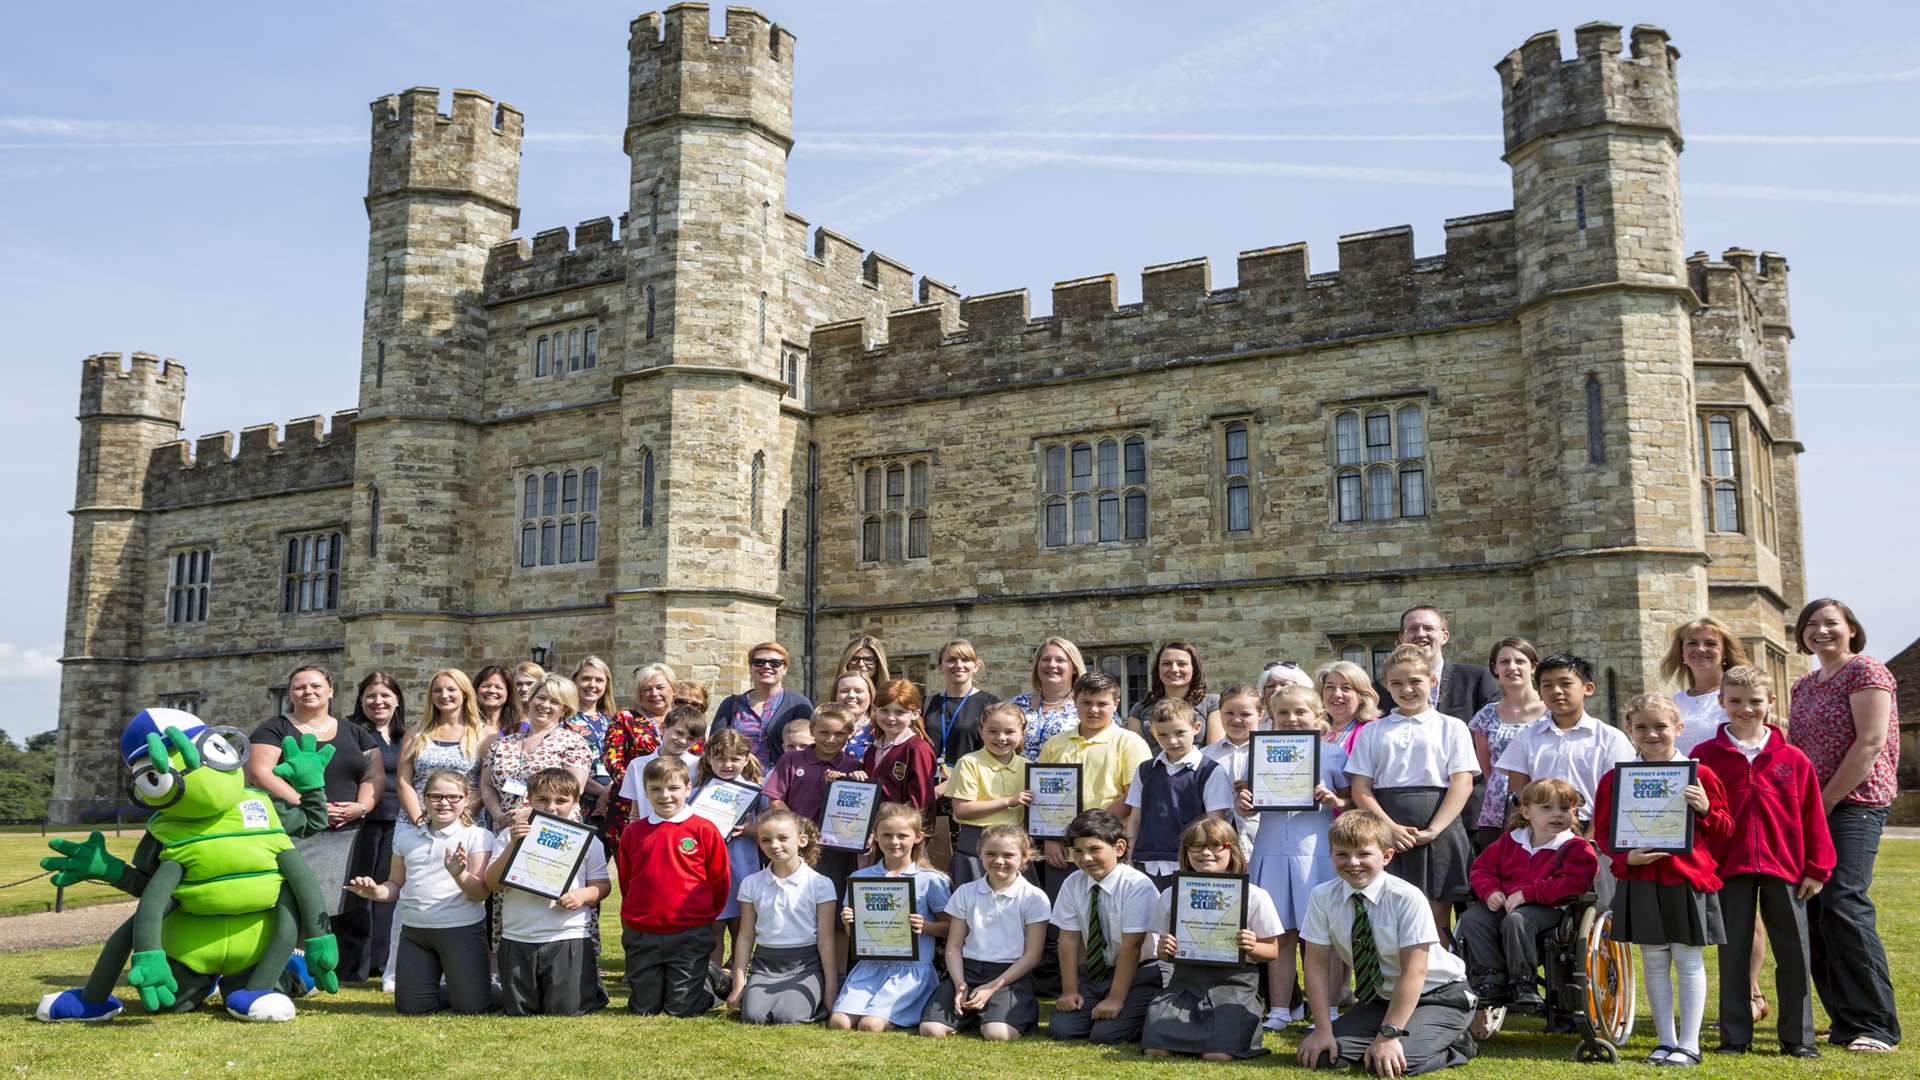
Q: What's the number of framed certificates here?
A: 8